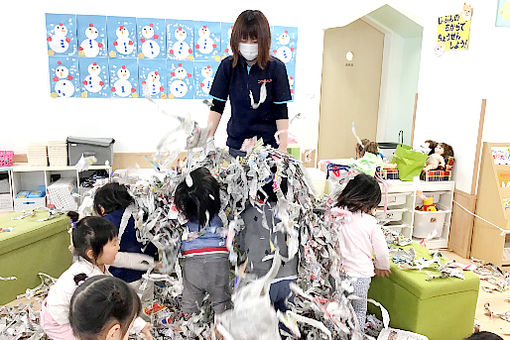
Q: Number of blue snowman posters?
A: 15